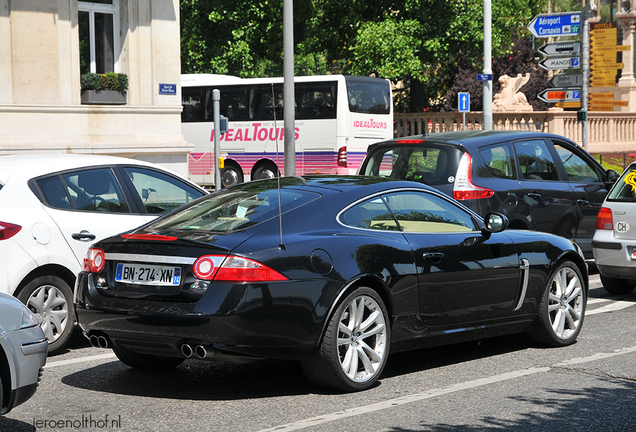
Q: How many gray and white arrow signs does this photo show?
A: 4